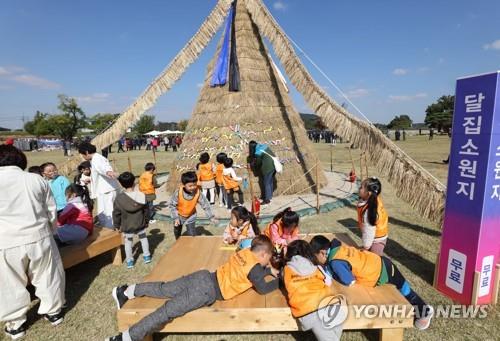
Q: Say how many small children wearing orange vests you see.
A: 11